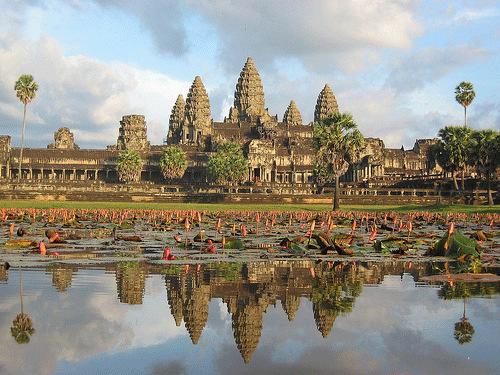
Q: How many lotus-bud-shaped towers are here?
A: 5